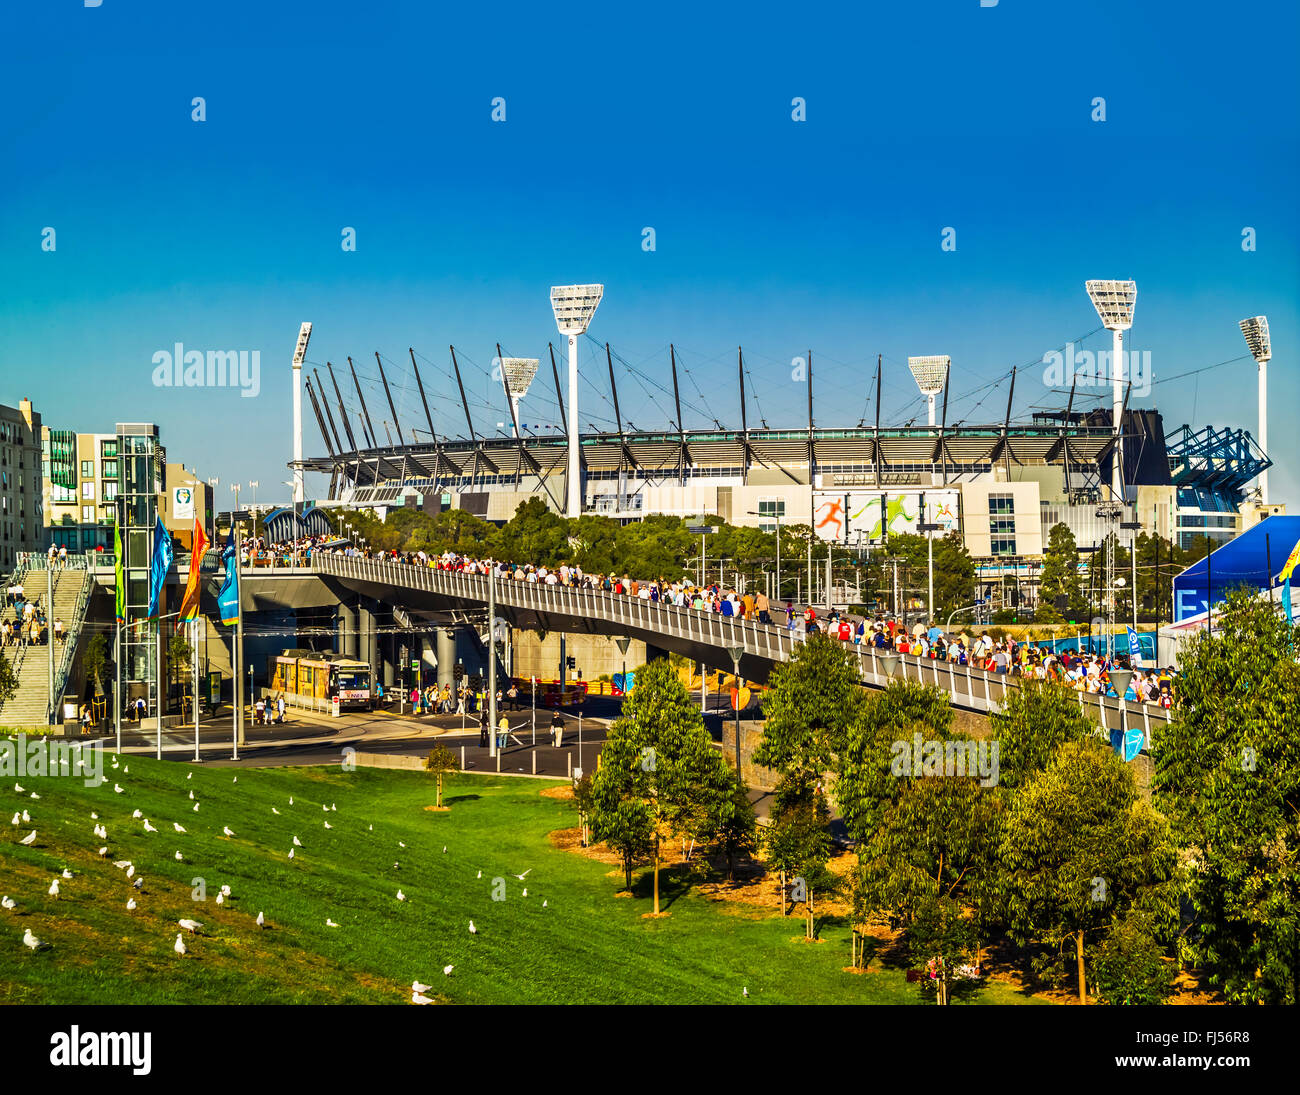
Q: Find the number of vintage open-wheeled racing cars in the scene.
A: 0